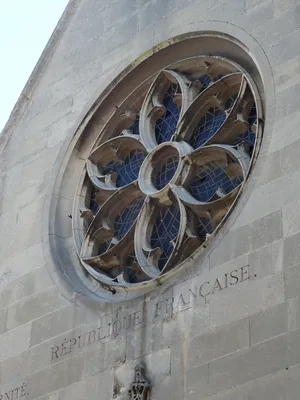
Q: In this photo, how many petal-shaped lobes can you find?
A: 6